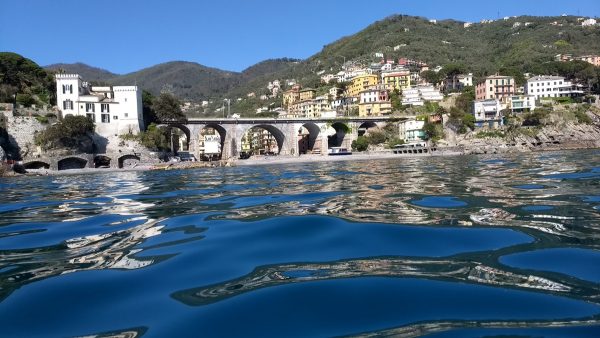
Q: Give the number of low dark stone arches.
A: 4